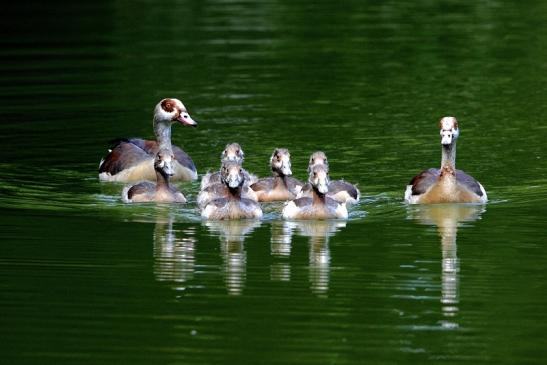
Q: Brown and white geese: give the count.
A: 8